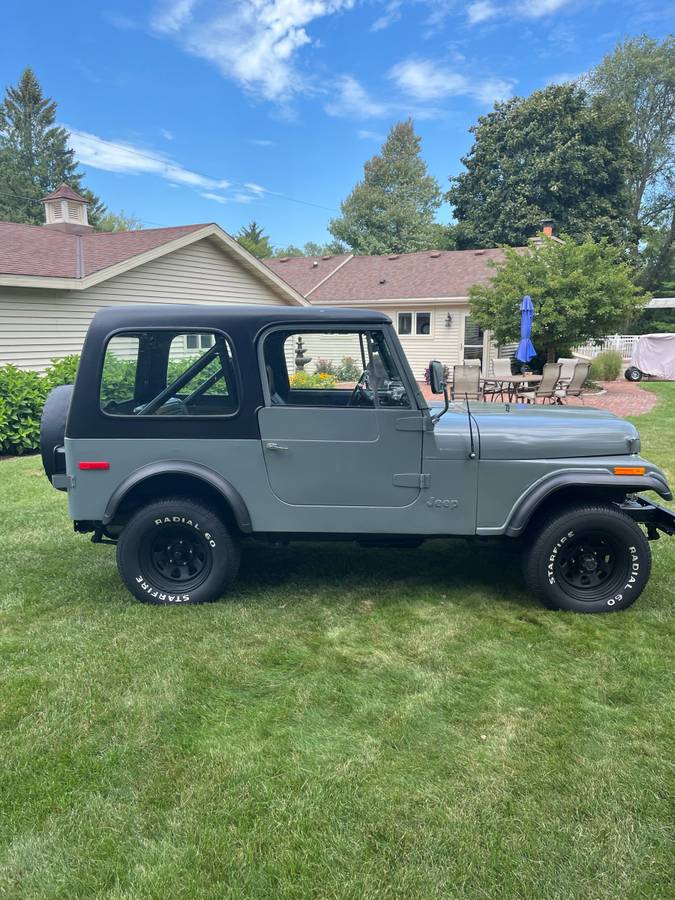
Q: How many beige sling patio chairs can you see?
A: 6